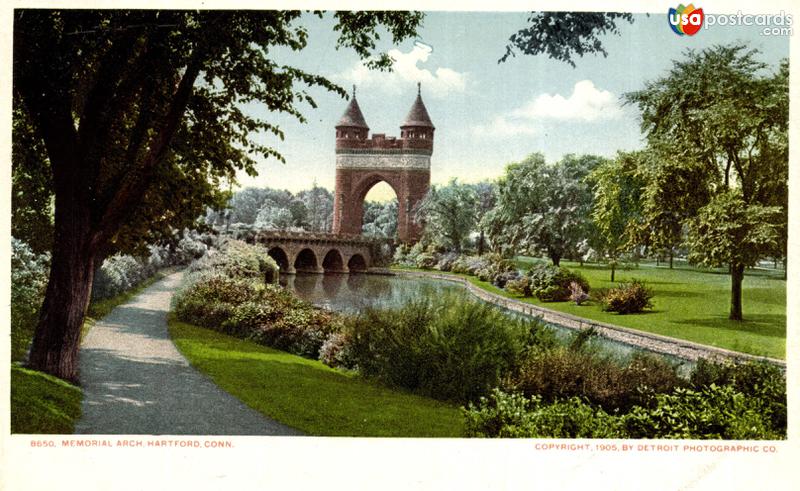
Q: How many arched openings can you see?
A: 5